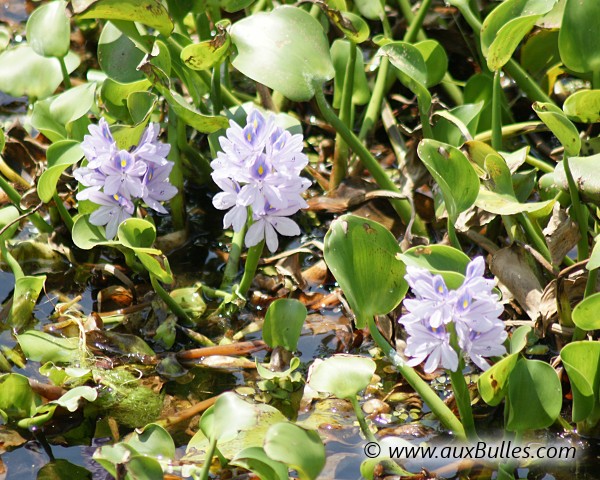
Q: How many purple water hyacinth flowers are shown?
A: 3